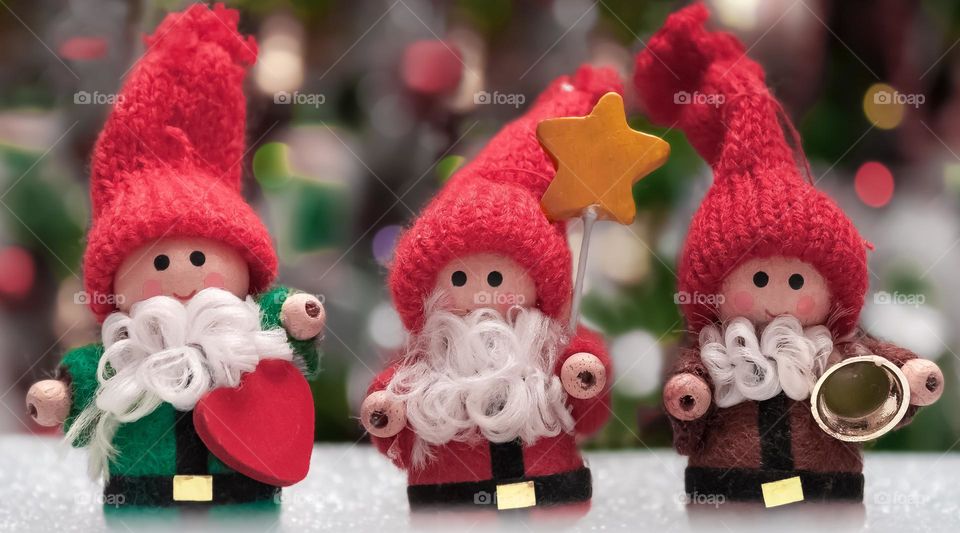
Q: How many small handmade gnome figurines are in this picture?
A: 3